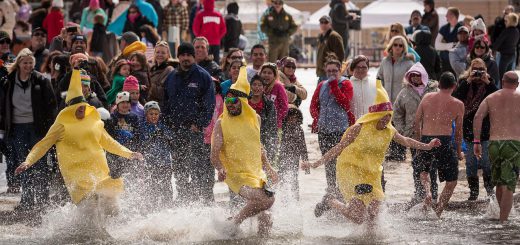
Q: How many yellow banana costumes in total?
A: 3